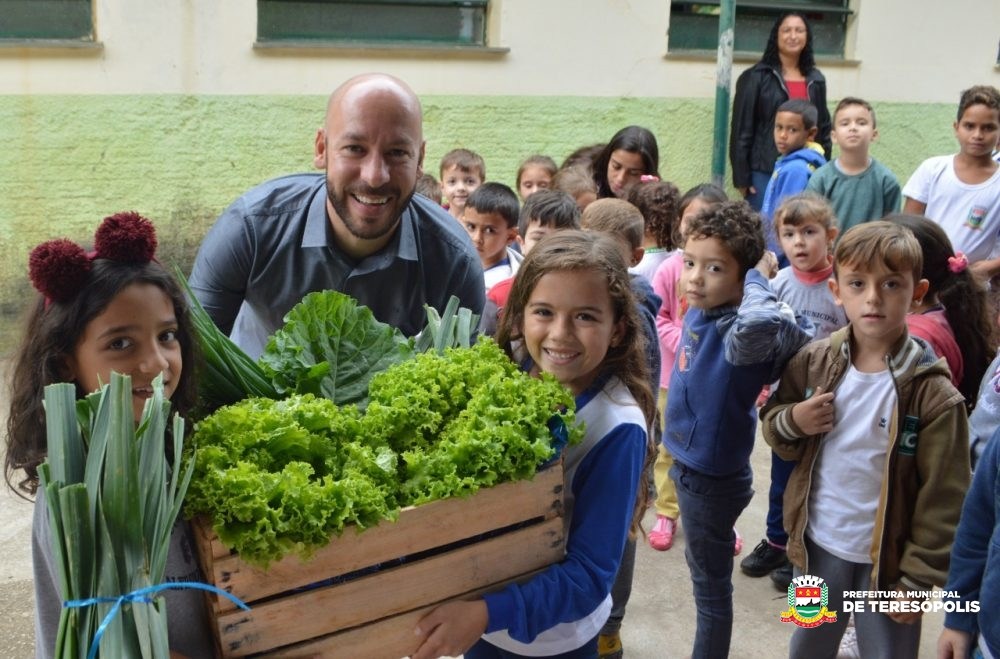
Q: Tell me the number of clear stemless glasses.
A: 0